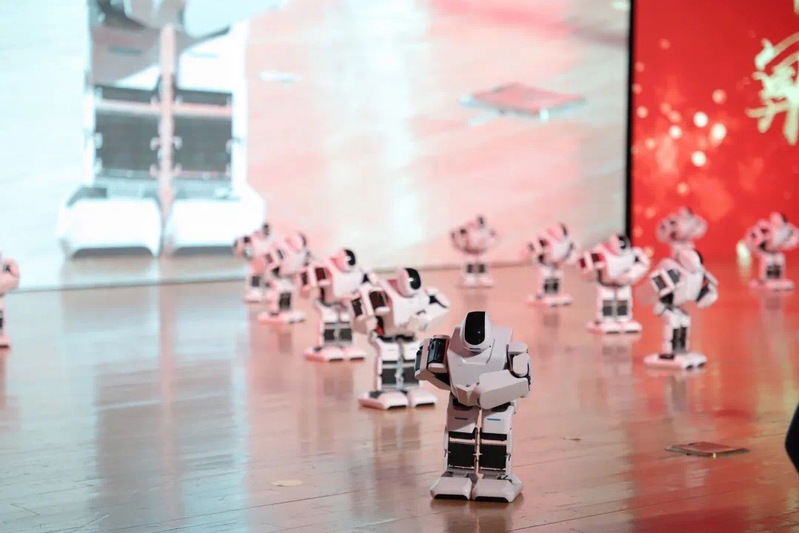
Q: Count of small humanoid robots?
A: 12